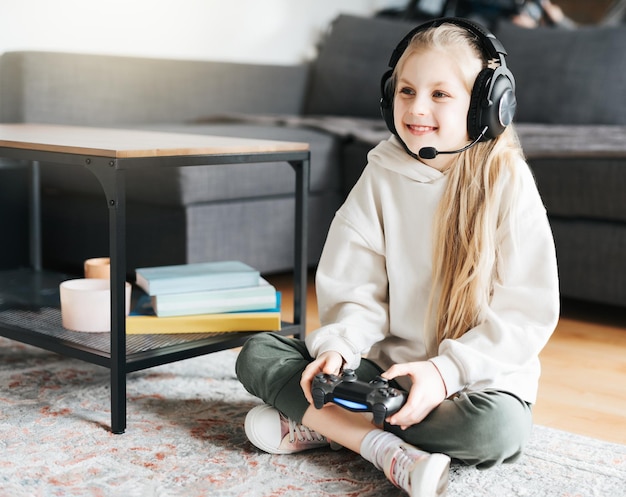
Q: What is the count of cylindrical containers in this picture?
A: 2